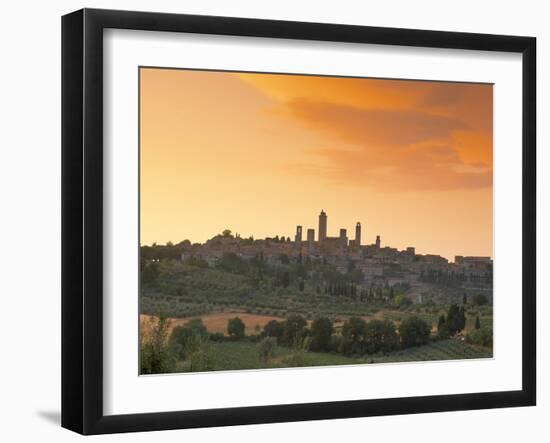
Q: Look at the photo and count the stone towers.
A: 6